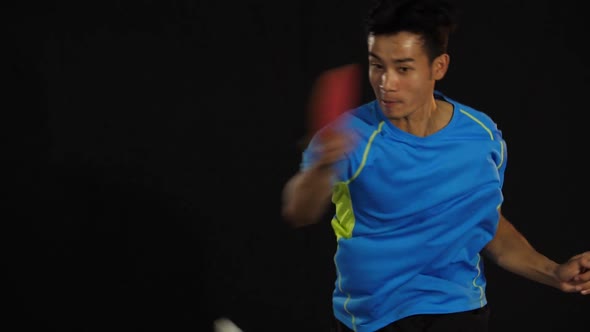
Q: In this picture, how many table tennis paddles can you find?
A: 1